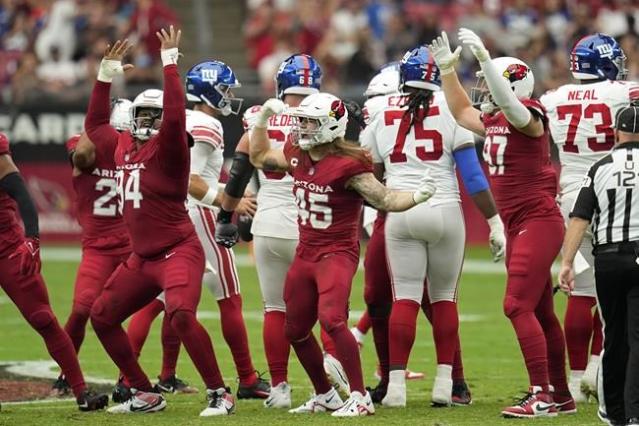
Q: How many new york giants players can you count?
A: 4